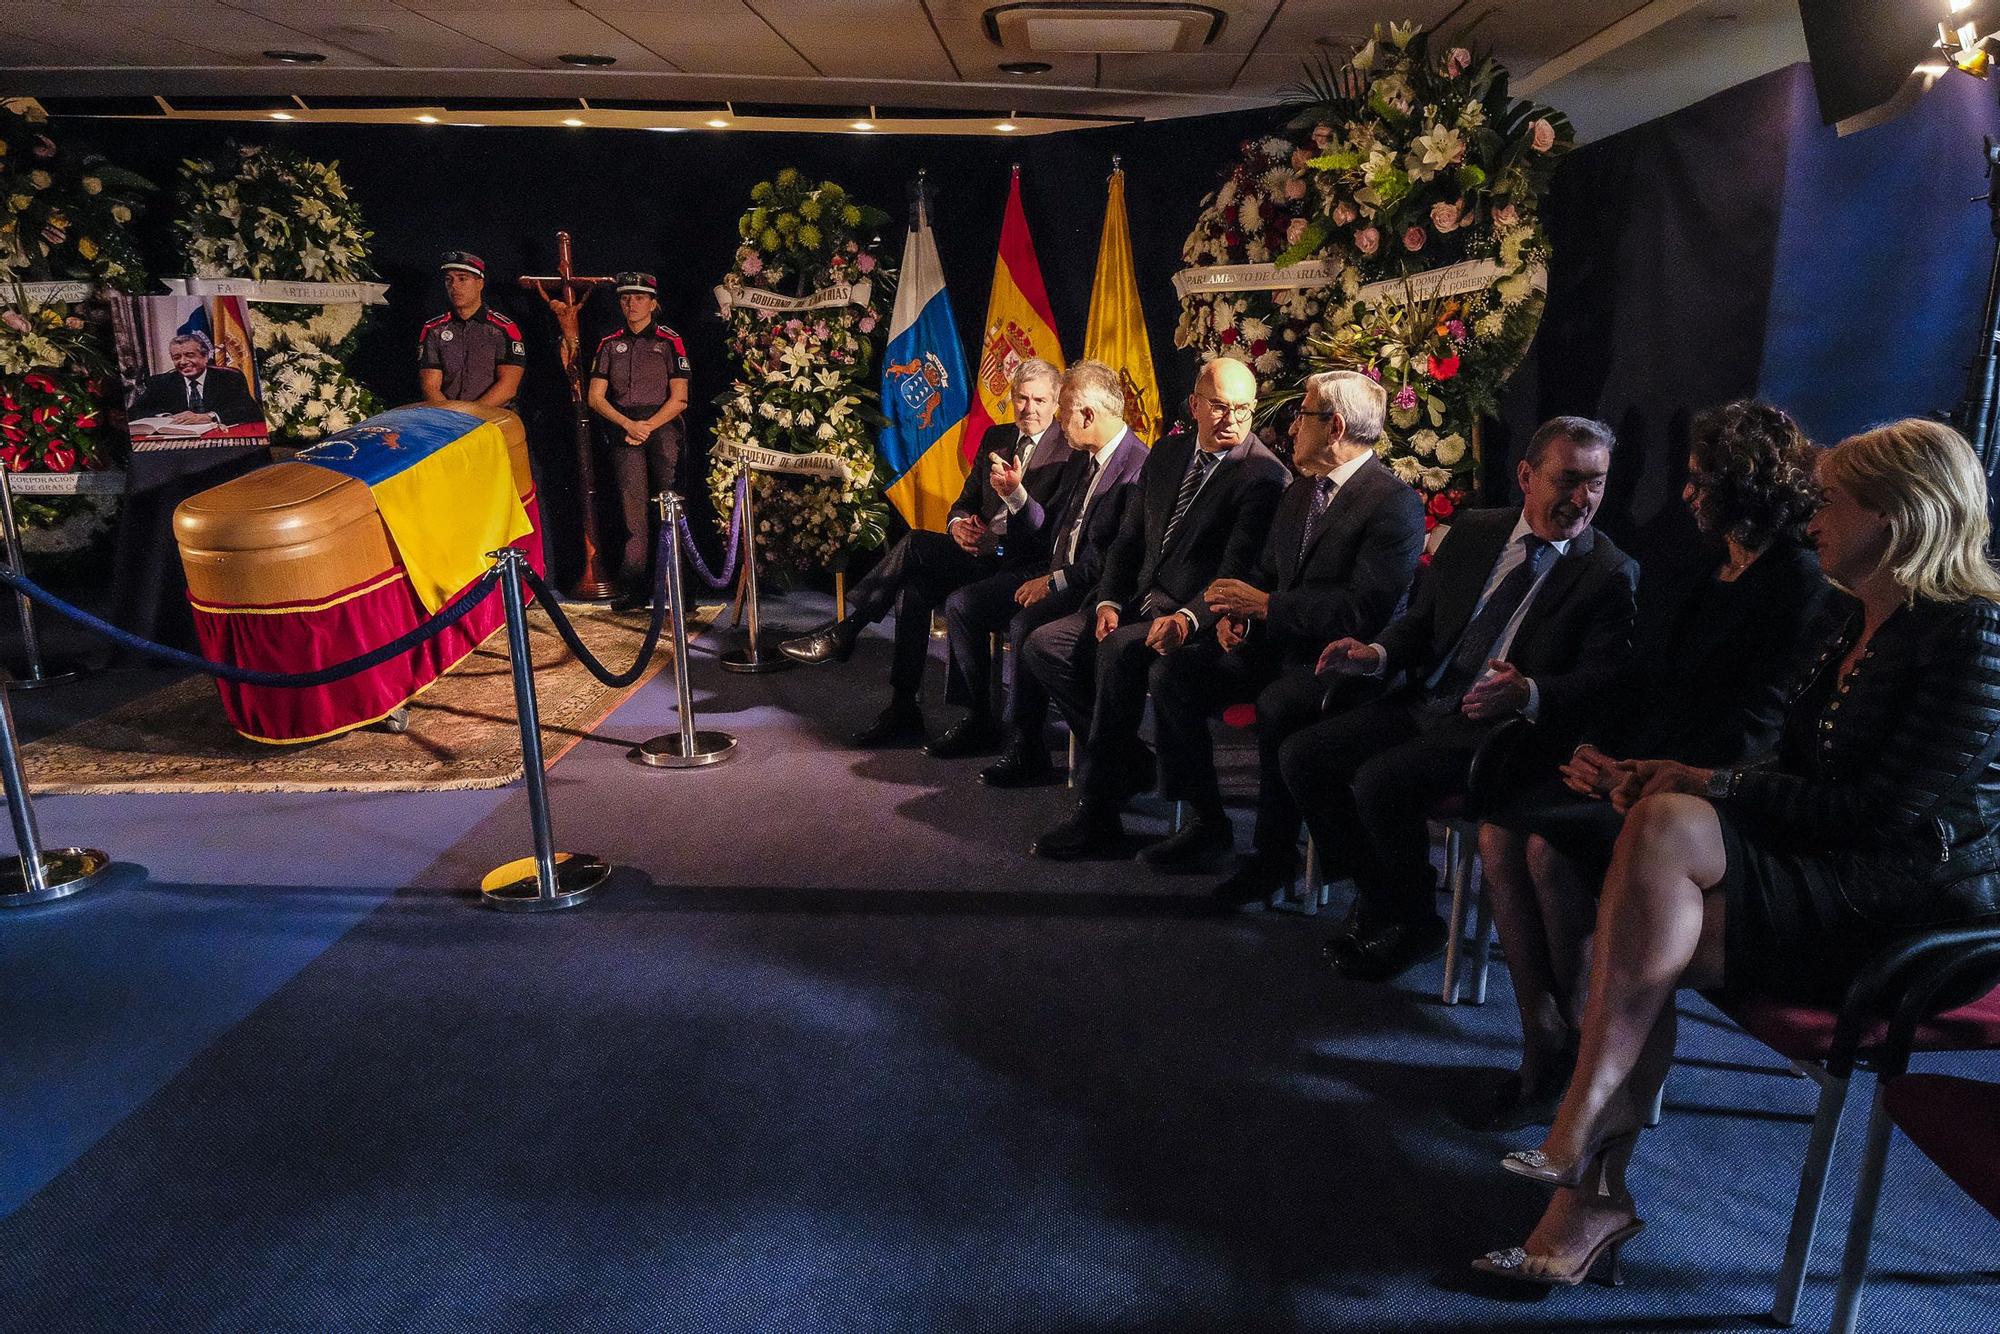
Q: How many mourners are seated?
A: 7